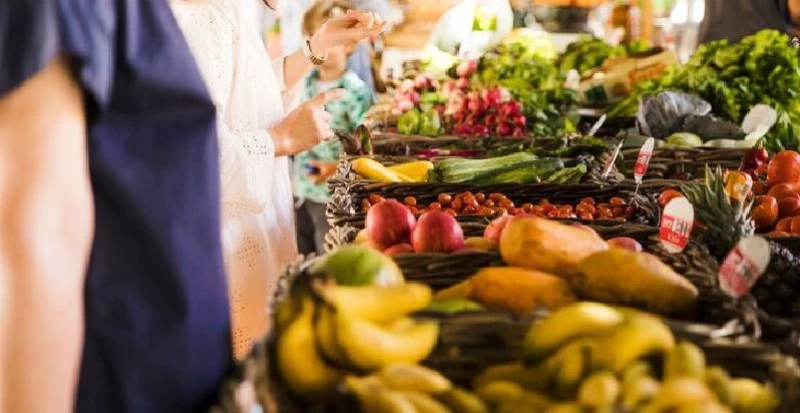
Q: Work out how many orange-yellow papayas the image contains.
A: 3